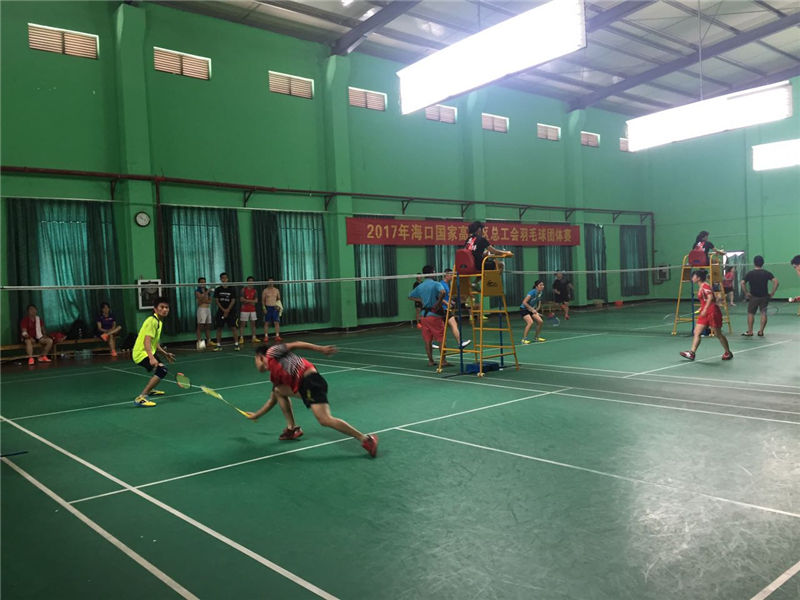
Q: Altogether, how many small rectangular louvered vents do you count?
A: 9